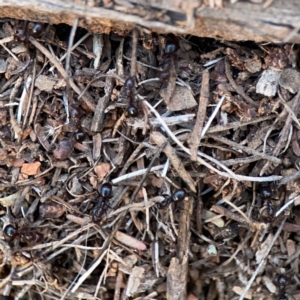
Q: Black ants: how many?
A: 9